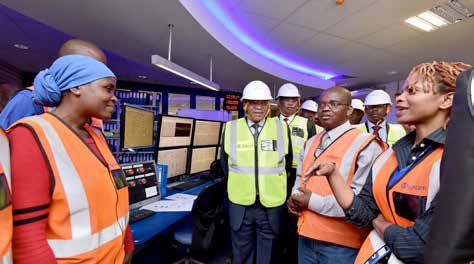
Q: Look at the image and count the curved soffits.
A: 1